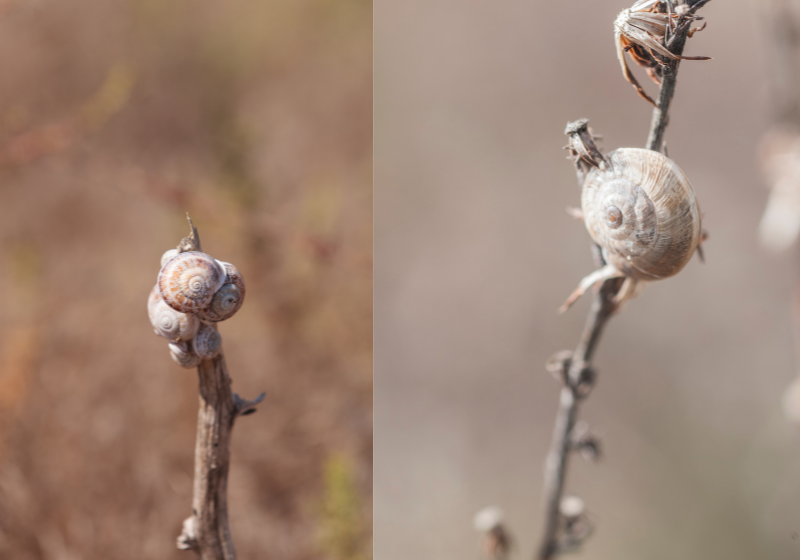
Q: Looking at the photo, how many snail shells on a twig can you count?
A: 7